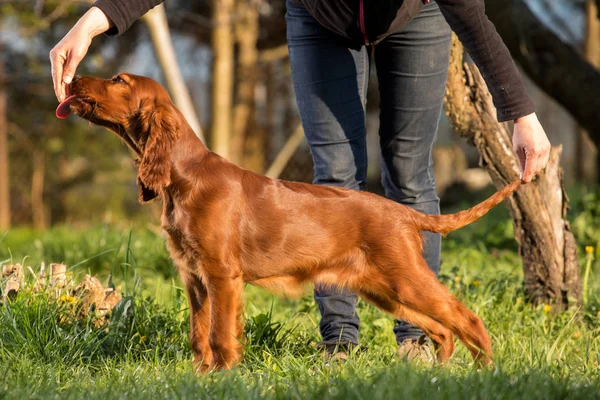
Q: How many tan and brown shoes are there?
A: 2